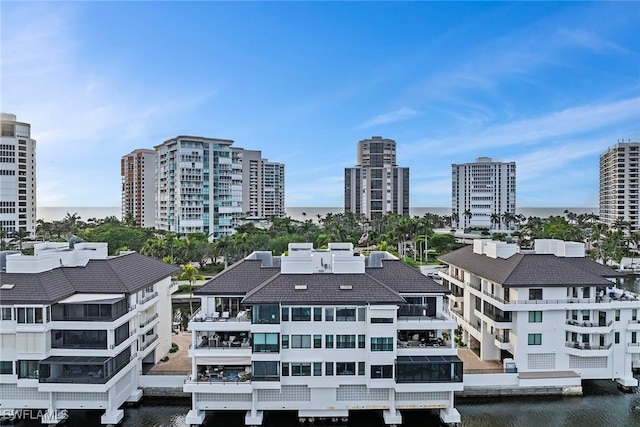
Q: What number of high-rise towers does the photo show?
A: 7